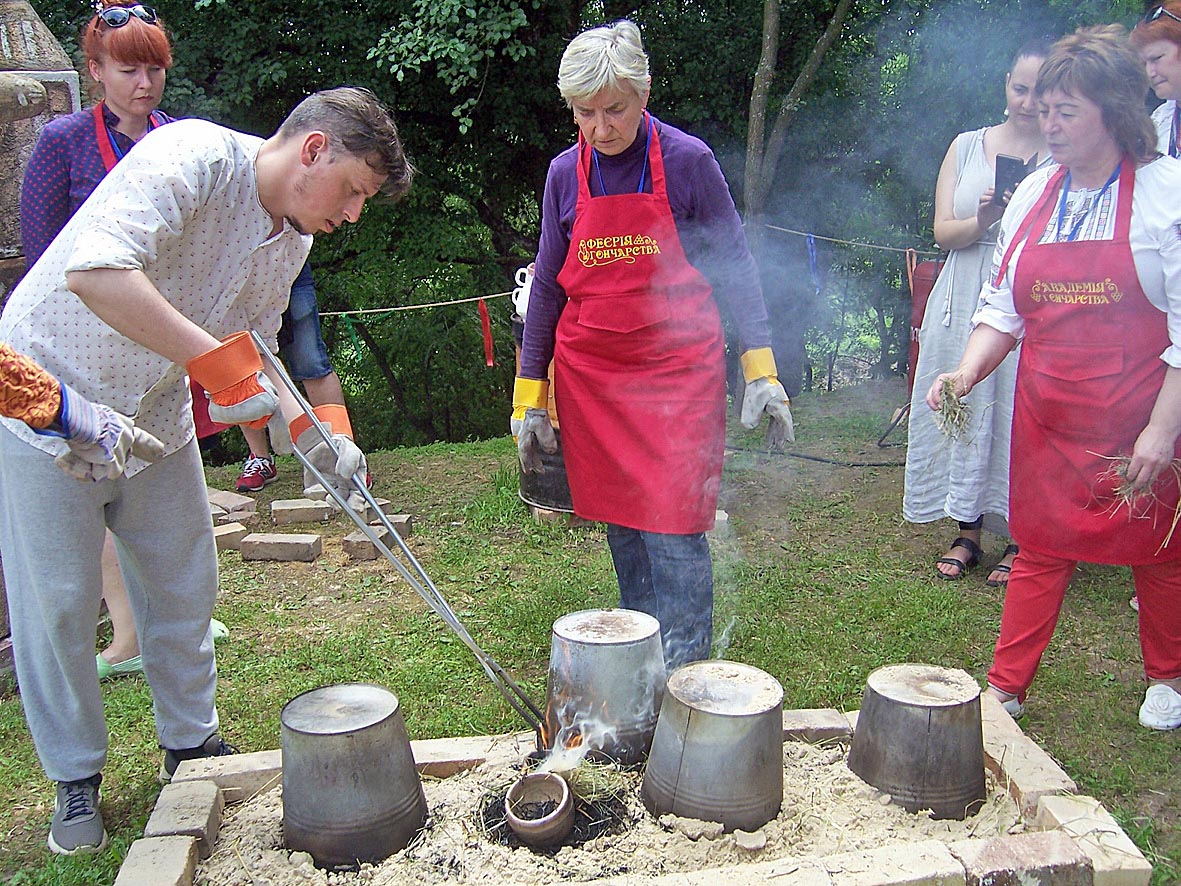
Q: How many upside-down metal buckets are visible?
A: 4